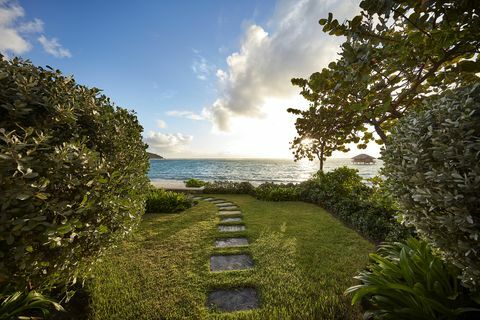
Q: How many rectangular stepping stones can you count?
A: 11